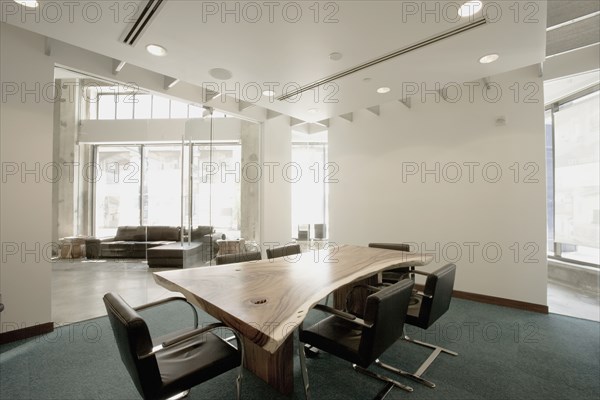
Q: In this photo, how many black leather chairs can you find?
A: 6